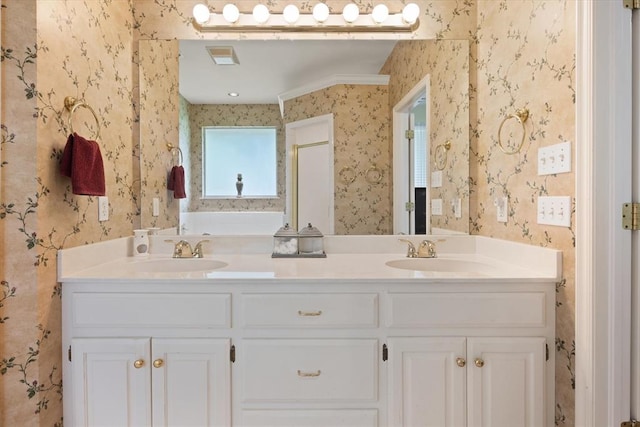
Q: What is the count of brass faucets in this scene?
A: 2